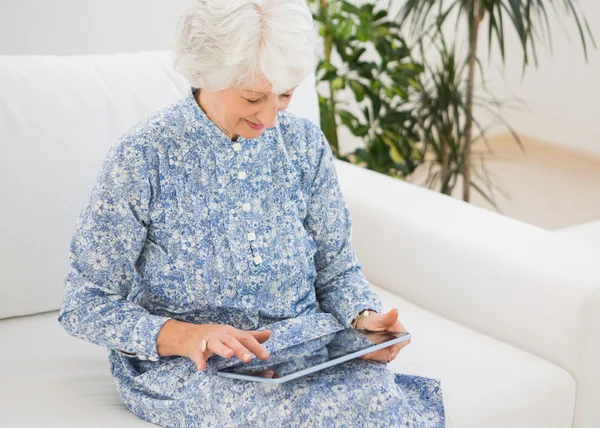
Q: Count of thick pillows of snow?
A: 0